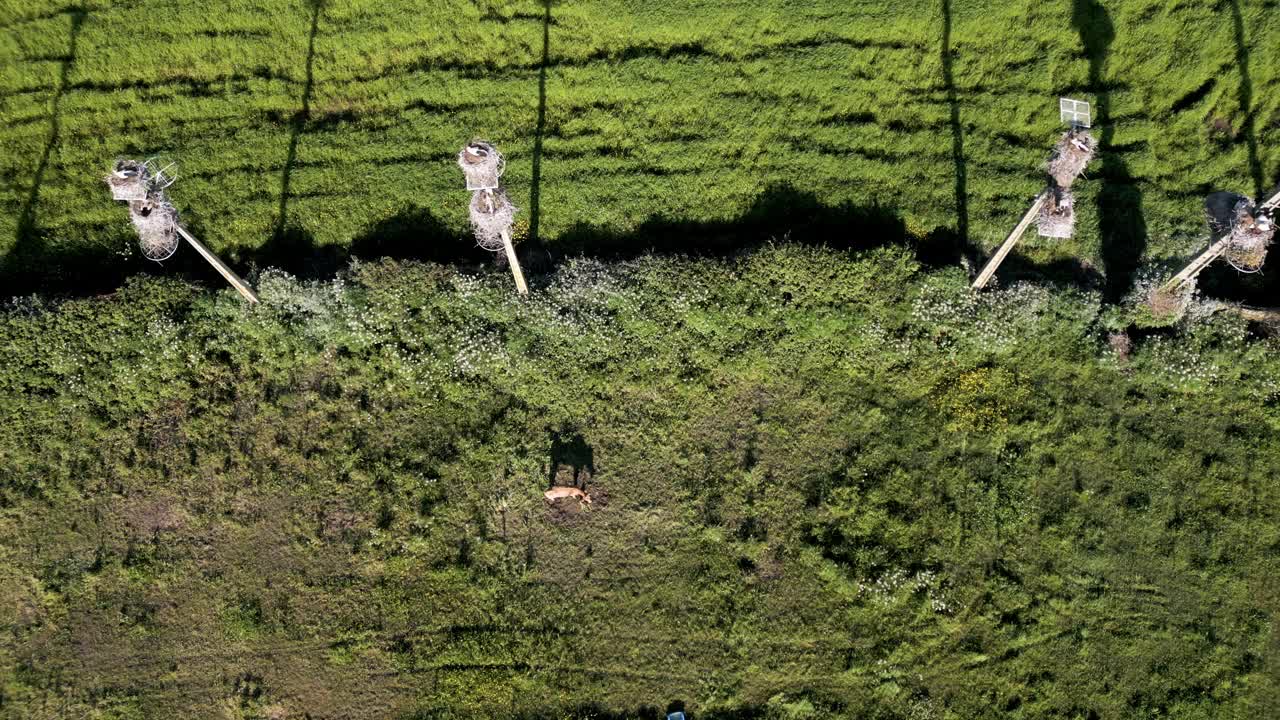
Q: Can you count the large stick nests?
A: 7